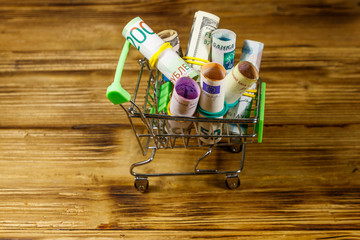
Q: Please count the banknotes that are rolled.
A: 8